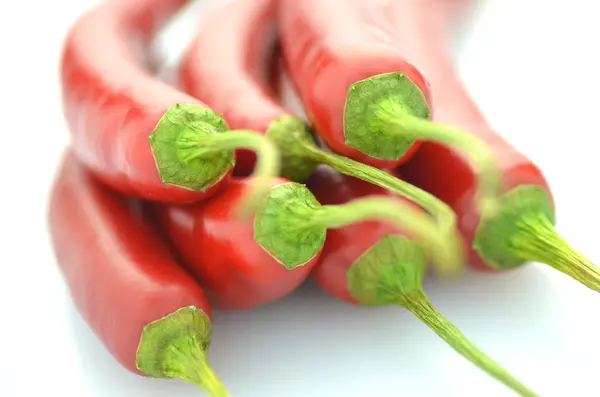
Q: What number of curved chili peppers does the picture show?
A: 7